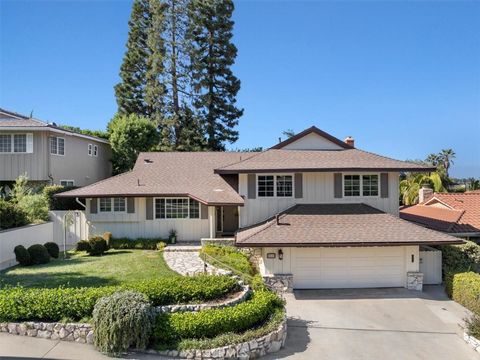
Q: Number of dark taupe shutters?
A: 8